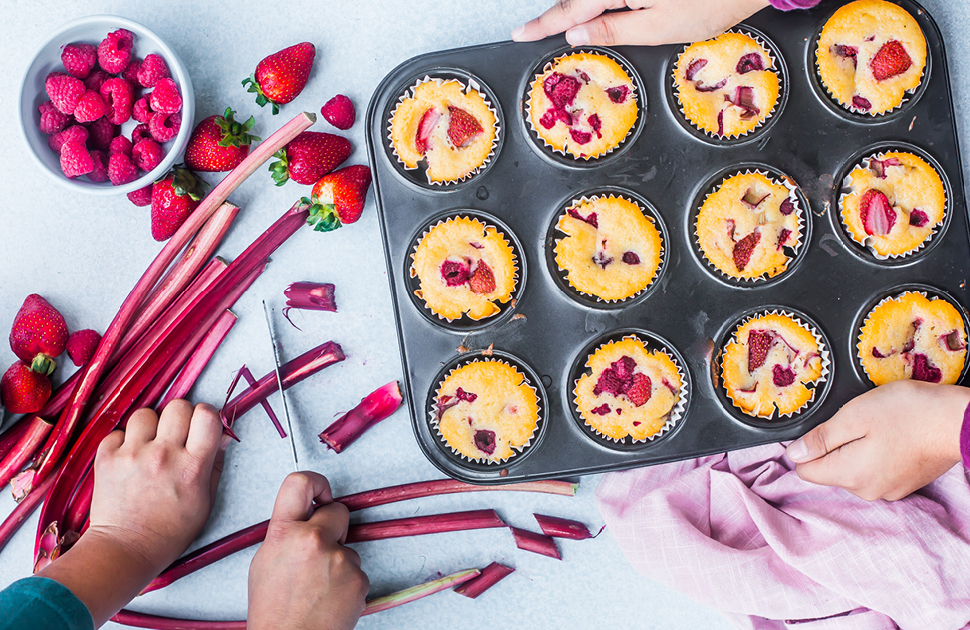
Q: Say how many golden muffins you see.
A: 12